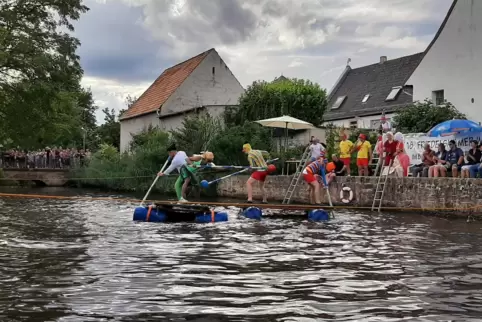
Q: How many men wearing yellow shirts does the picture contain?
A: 2